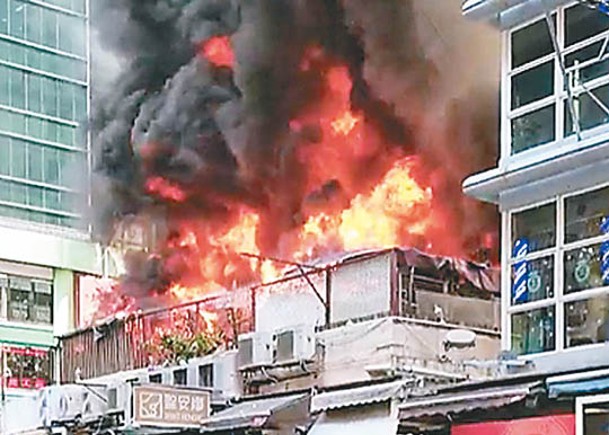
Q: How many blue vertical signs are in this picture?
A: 2